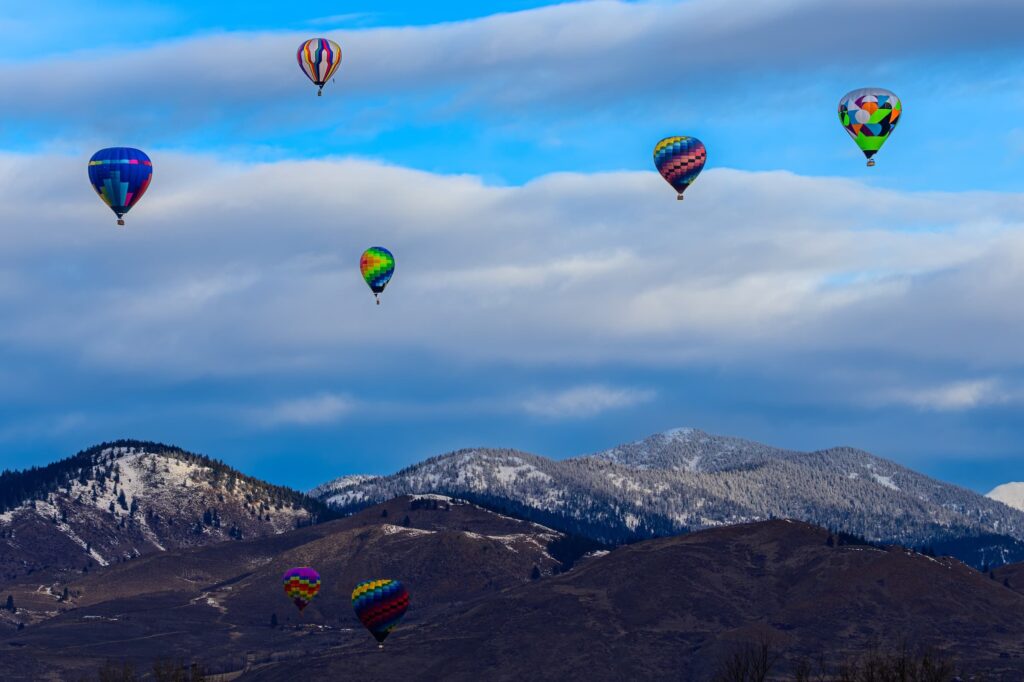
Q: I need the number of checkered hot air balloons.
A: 4